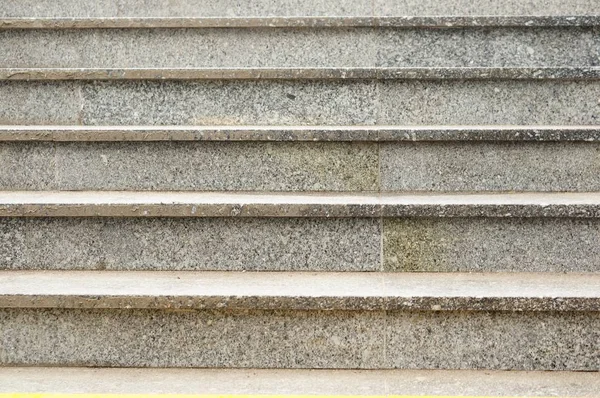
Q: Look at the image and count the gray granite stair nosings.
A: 5